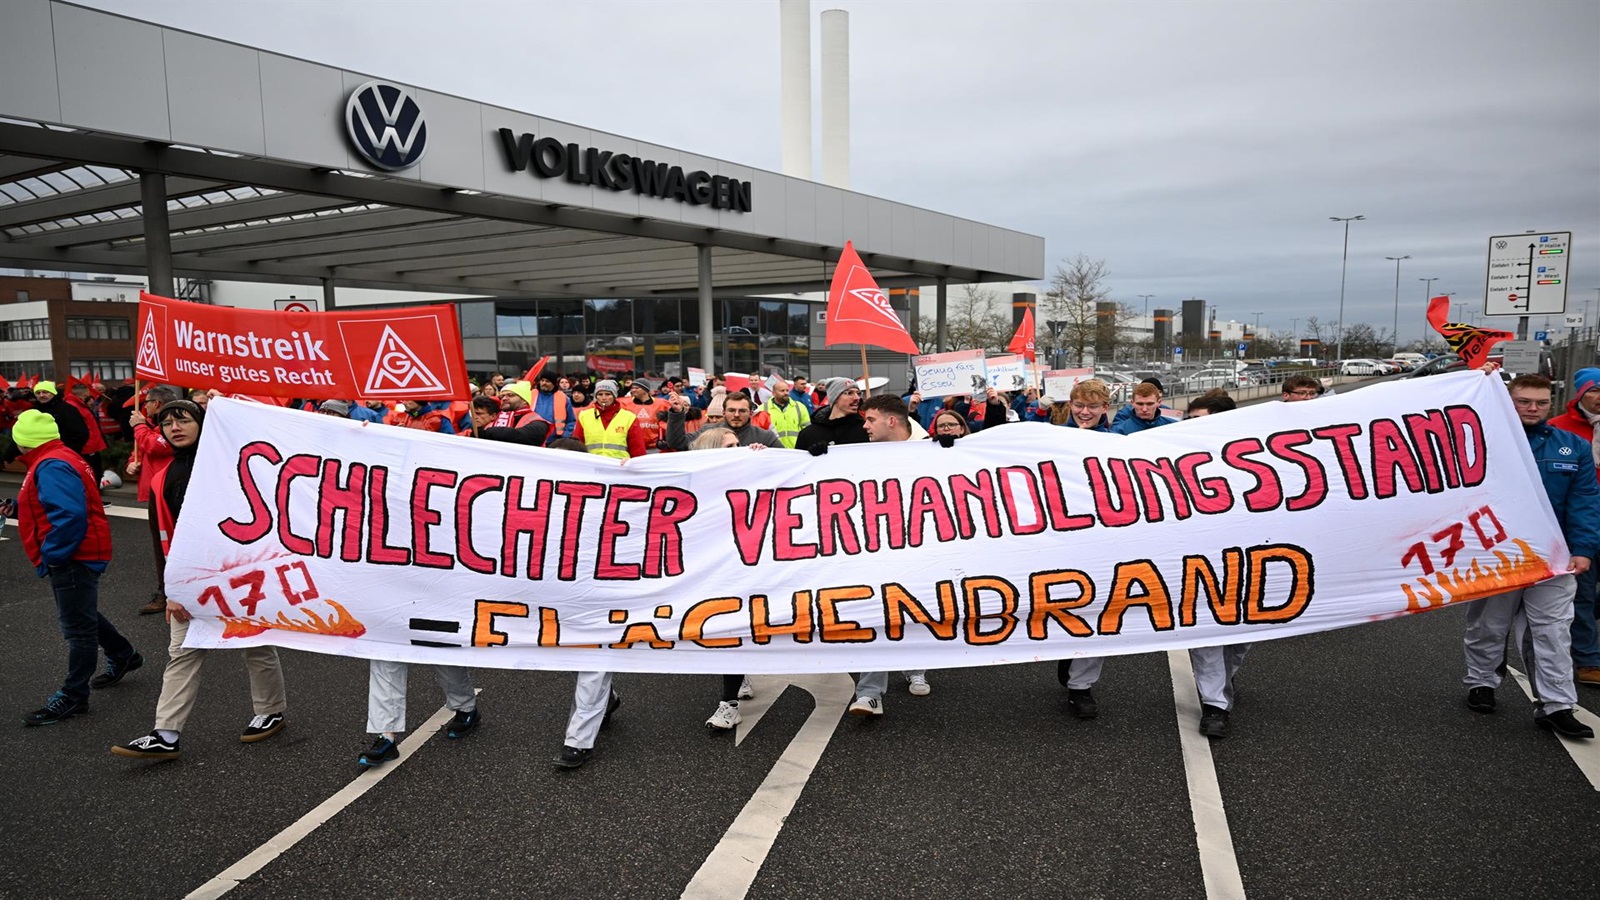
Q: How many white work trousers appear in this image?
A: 5